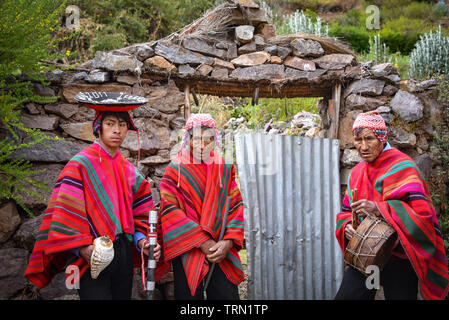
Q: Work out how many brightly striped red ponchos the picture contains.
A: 3